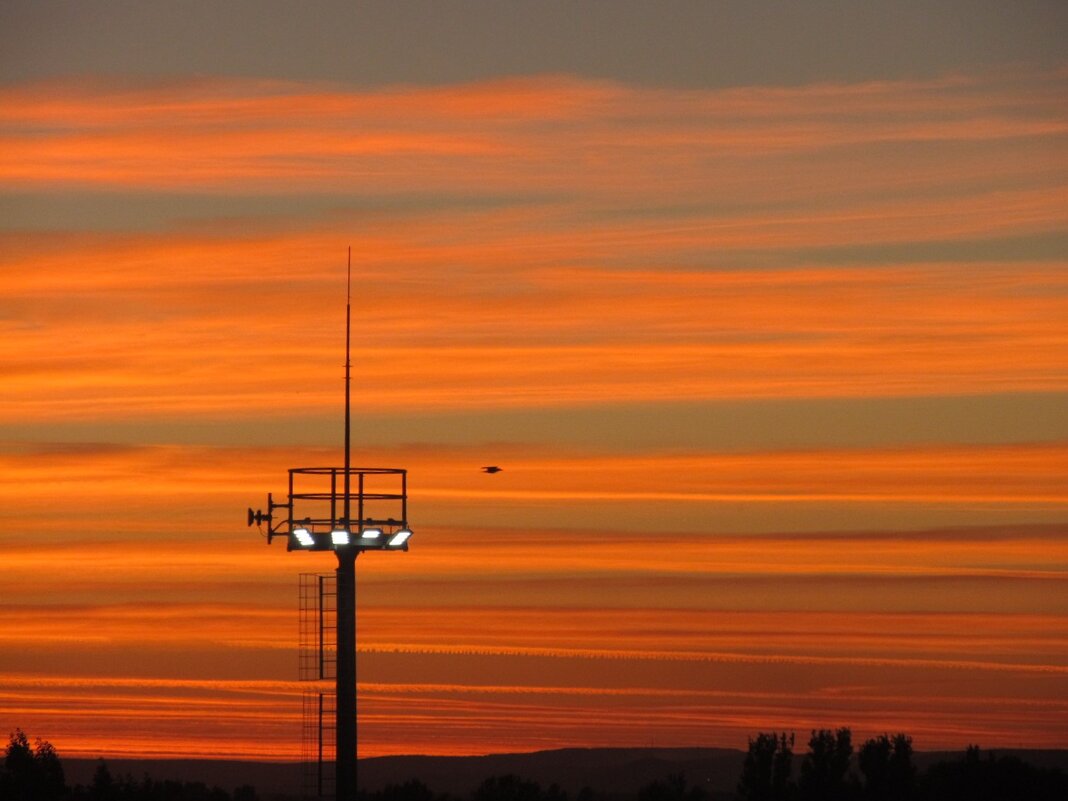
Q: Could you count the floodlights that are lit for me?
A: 4